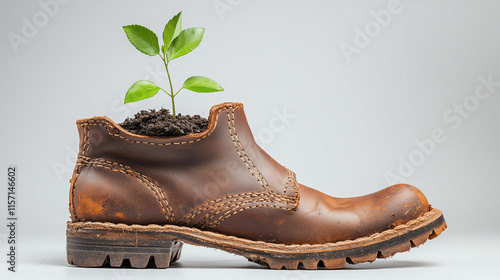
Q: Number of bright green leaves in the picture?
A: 5